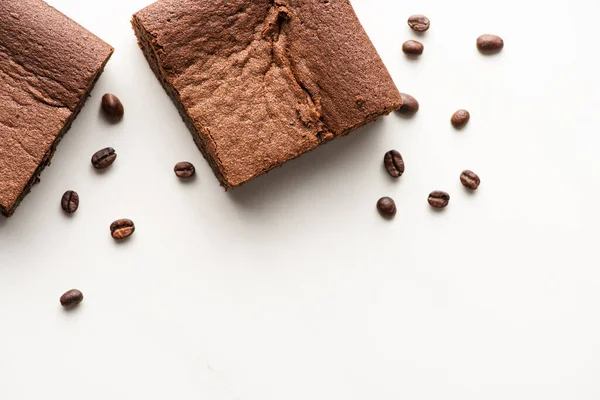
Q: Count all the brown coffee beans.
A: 15